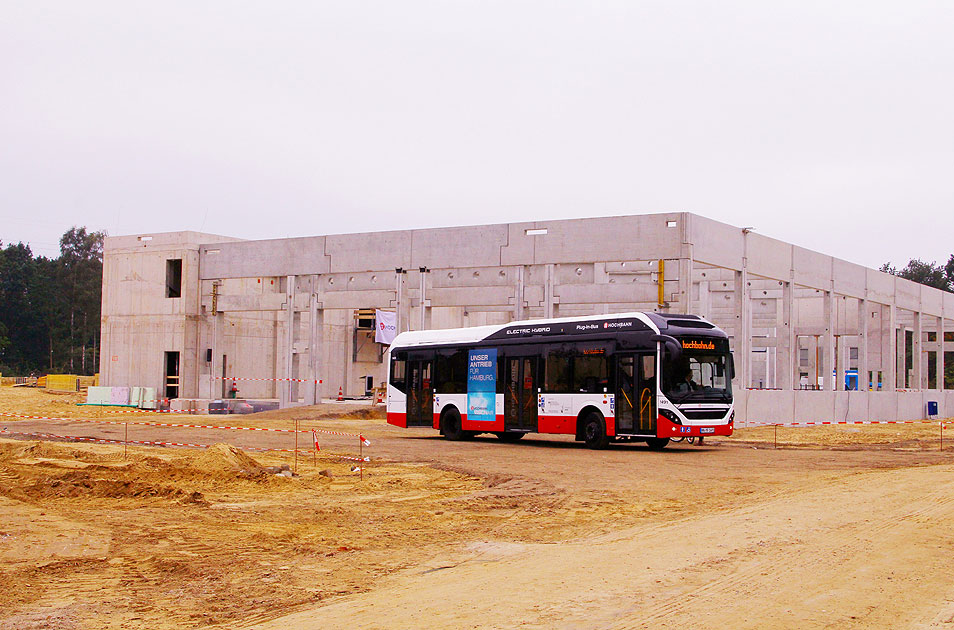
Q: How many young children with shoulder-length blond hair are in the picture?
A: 0